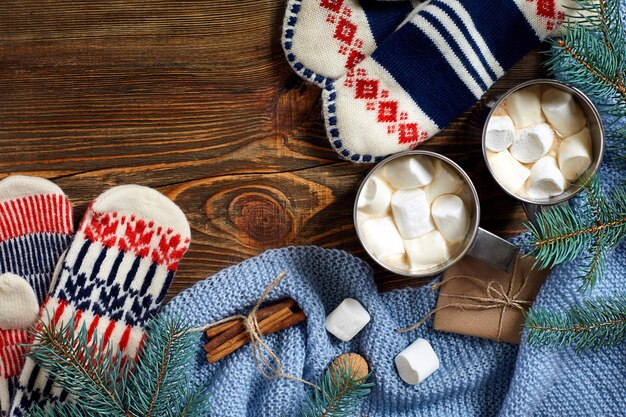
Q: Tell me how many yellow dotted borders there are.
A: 0